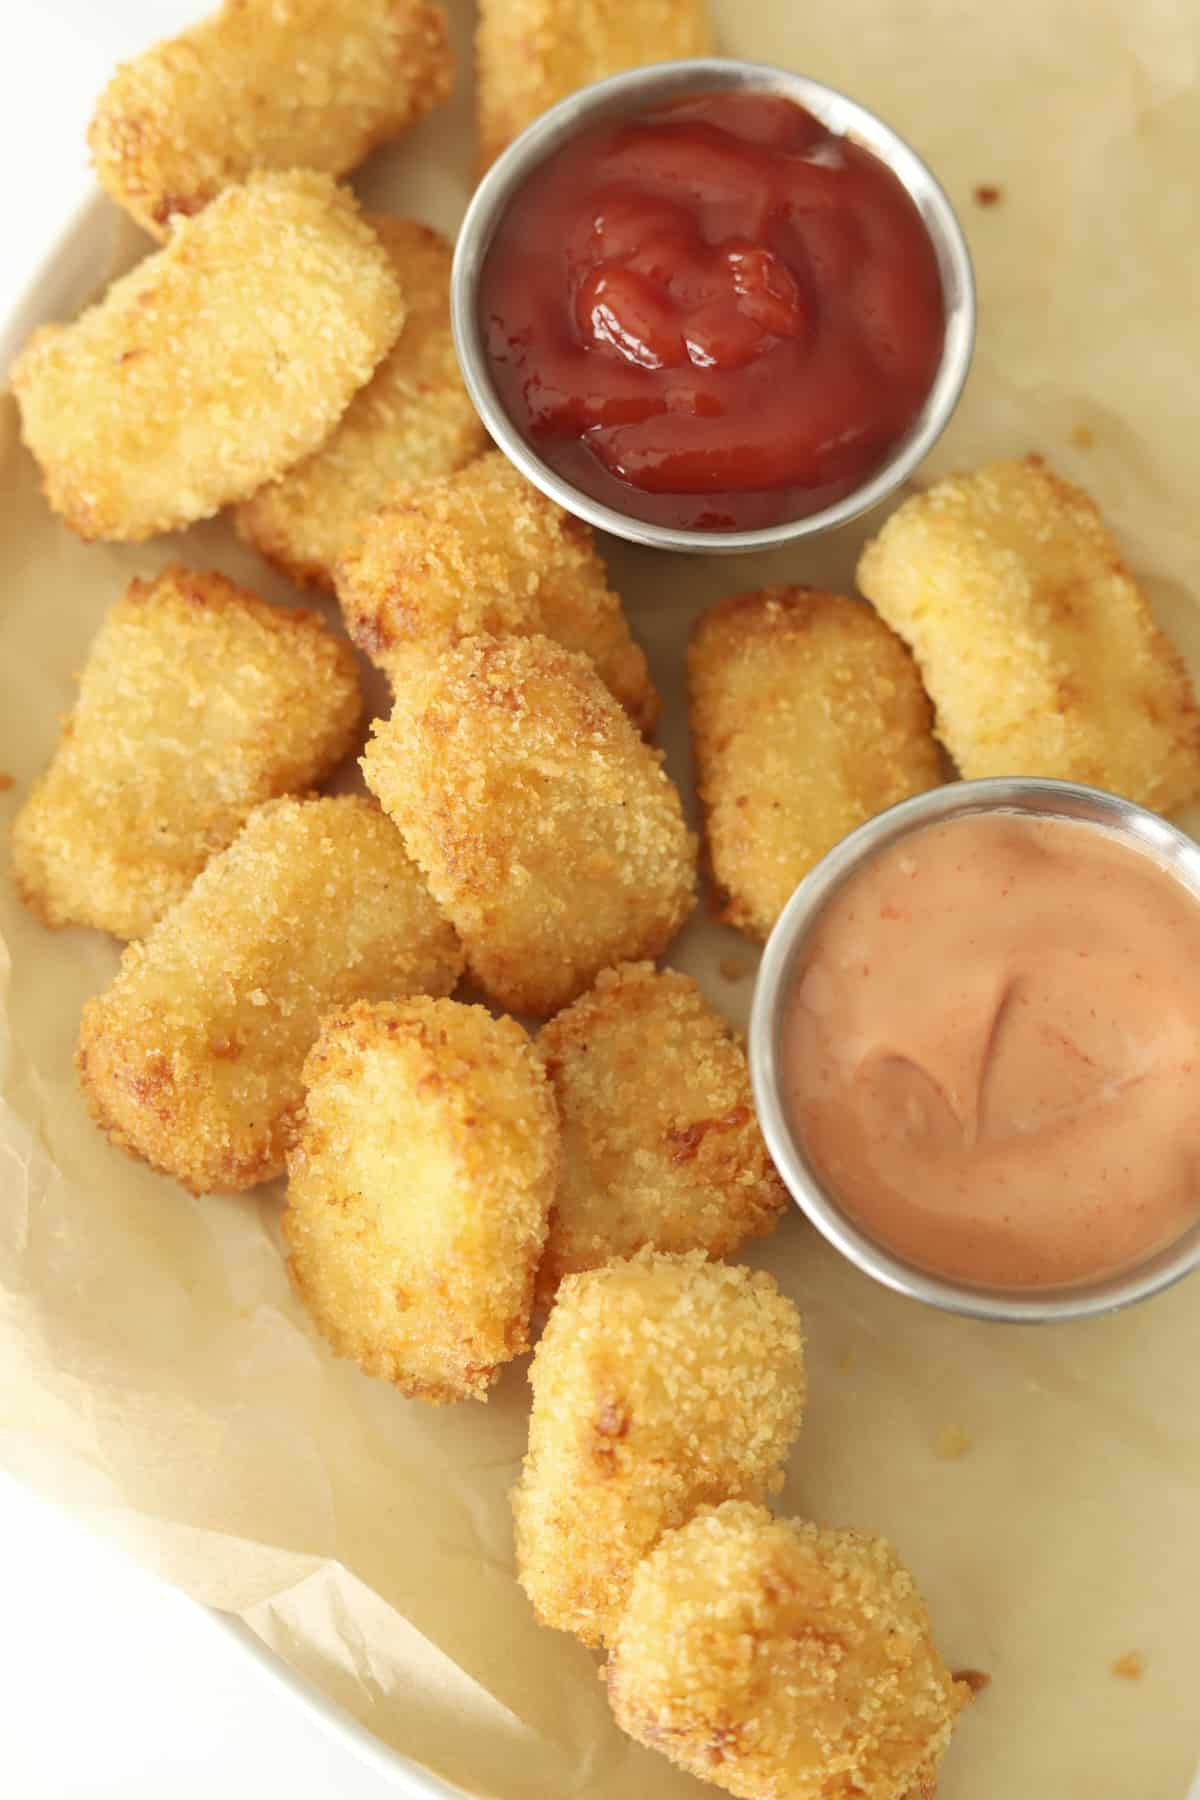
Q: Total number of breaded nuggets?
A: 14